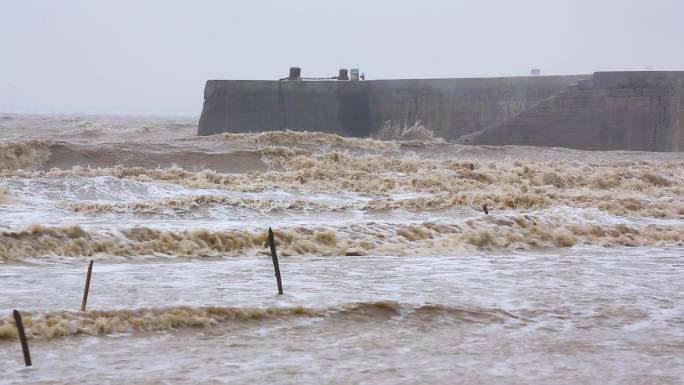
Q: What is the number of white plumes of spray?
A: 1